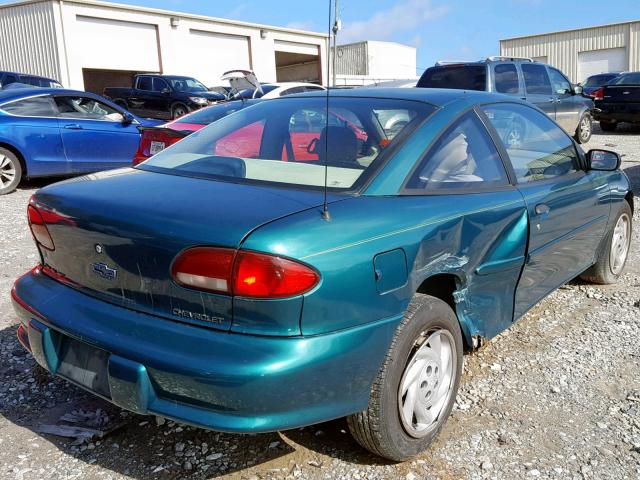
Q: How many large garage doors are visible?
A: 4